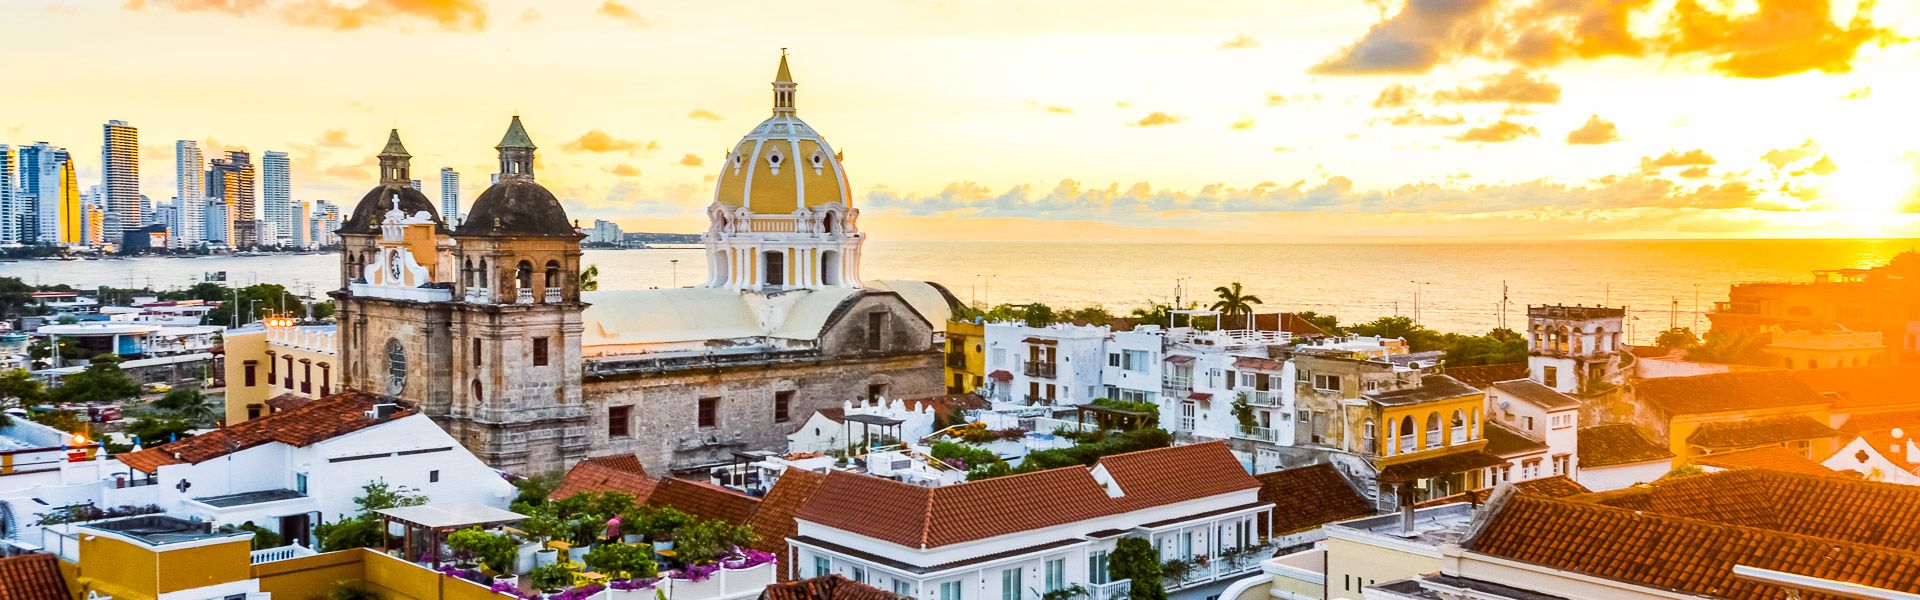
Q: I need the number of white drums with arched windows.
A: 1